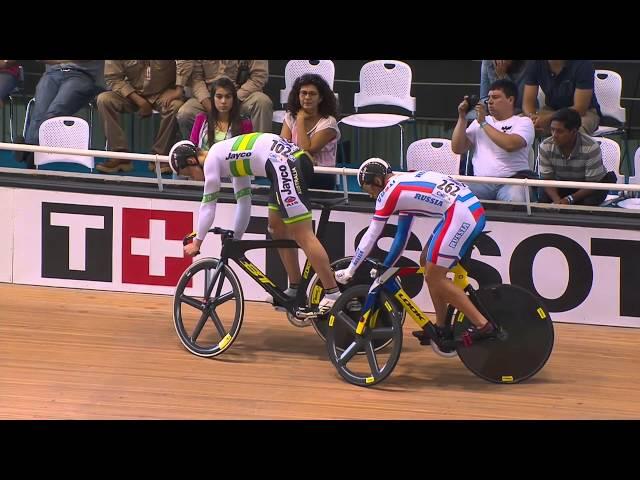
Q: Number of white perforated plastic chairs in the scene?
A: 7